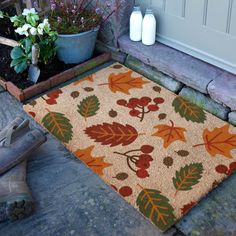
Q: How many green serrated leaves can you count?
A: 5